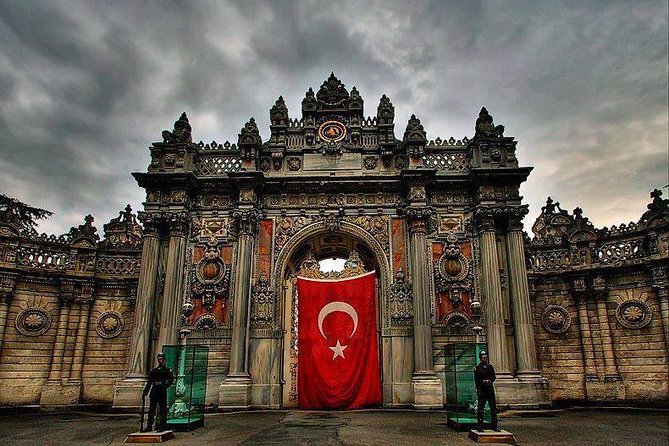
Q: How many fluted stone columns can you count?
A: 6